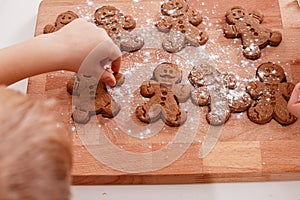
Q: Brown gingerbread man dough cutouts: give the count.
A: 8